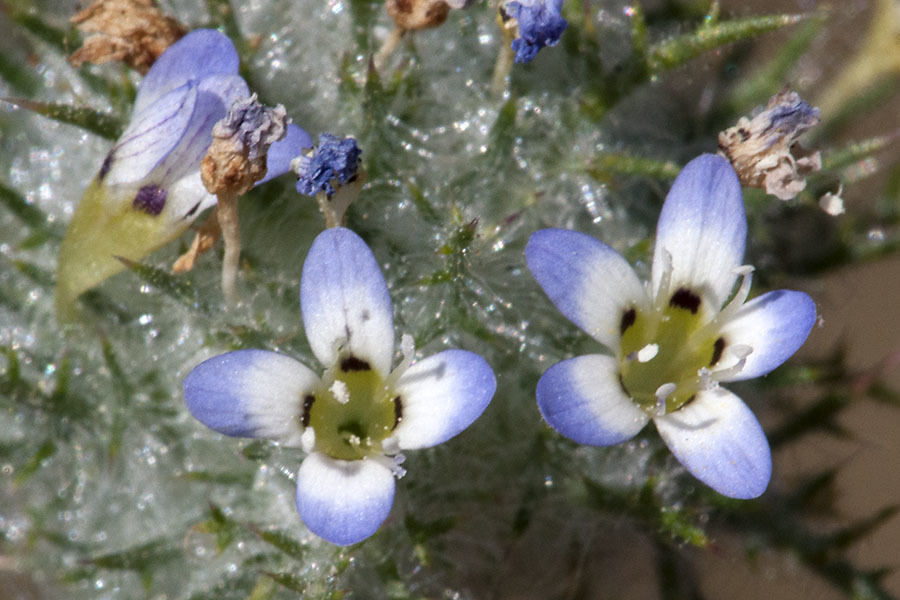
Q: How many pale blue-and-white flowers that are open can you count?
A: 2